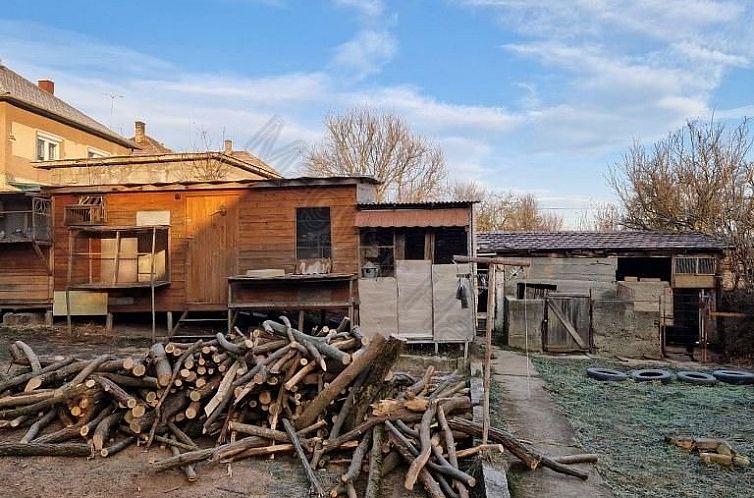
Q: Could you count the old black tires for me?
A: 4